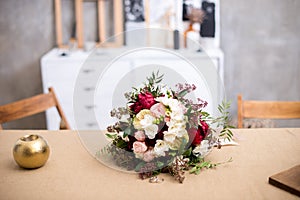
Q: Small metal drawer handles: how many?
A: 4